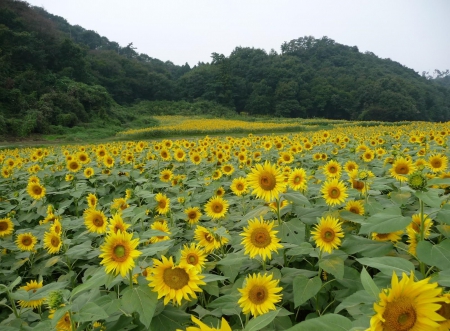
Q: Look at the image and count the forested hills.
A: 2